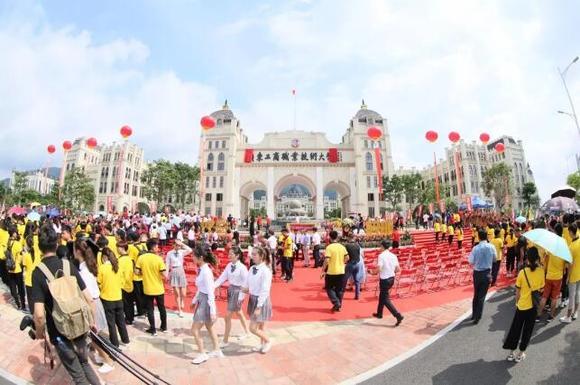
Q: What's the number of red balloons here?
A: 10